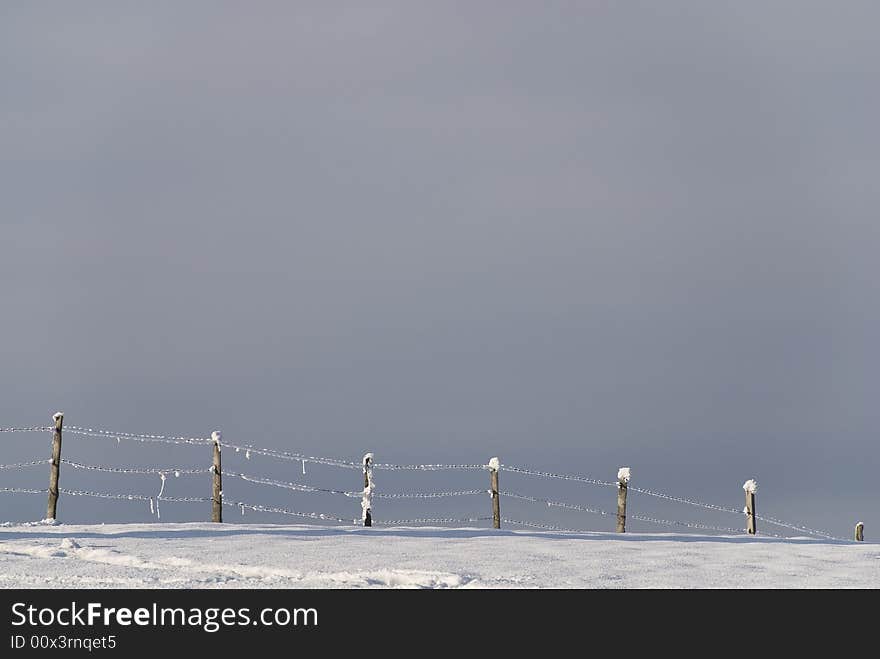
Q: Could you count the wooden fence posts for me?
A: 7